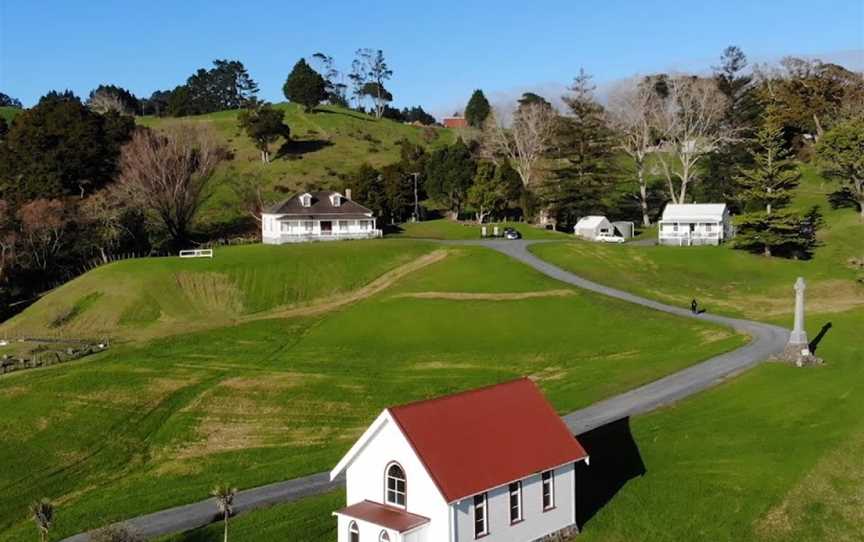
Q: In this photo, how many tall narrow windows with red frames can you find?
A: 3